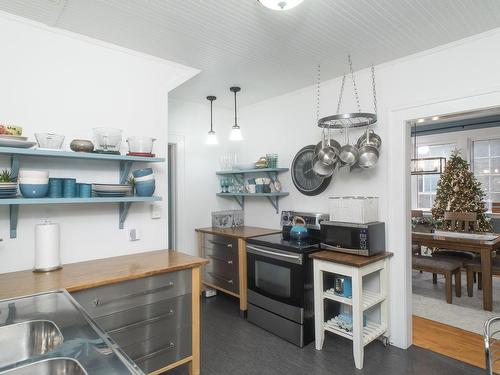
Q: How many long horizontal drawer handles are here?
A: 6